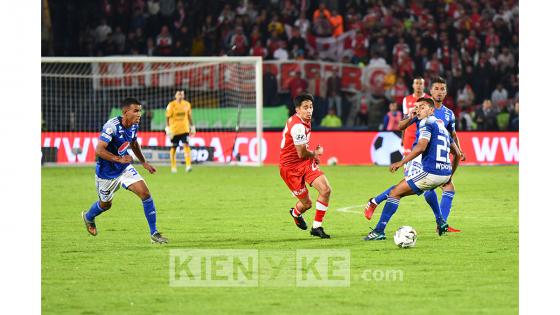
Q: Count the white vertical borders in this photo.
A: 2